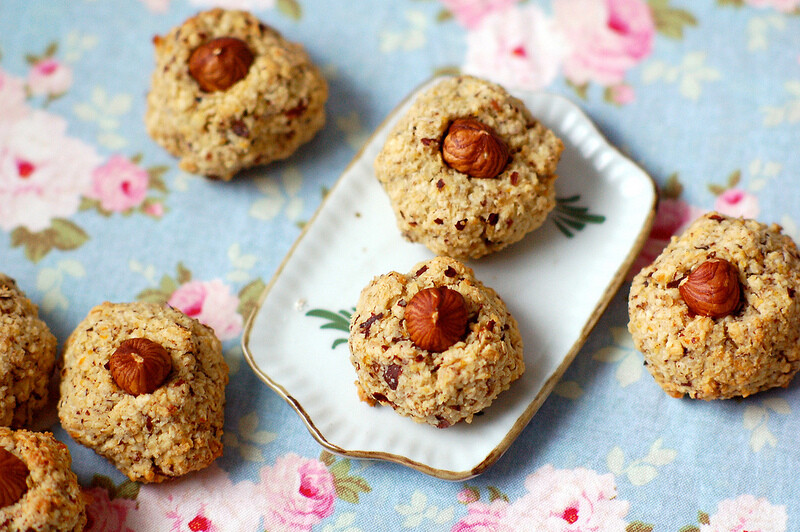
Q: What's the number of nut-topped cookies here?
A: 6